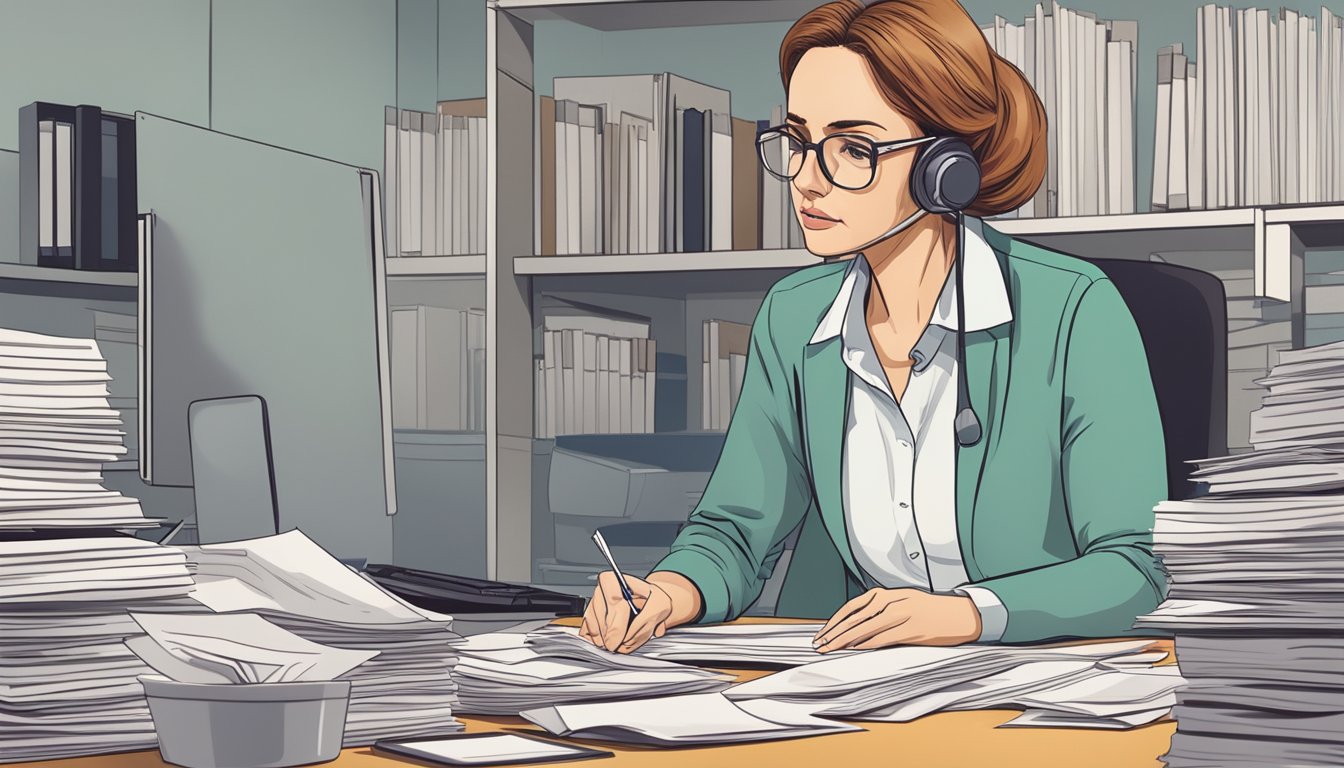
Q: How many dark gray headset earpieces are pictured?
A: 1